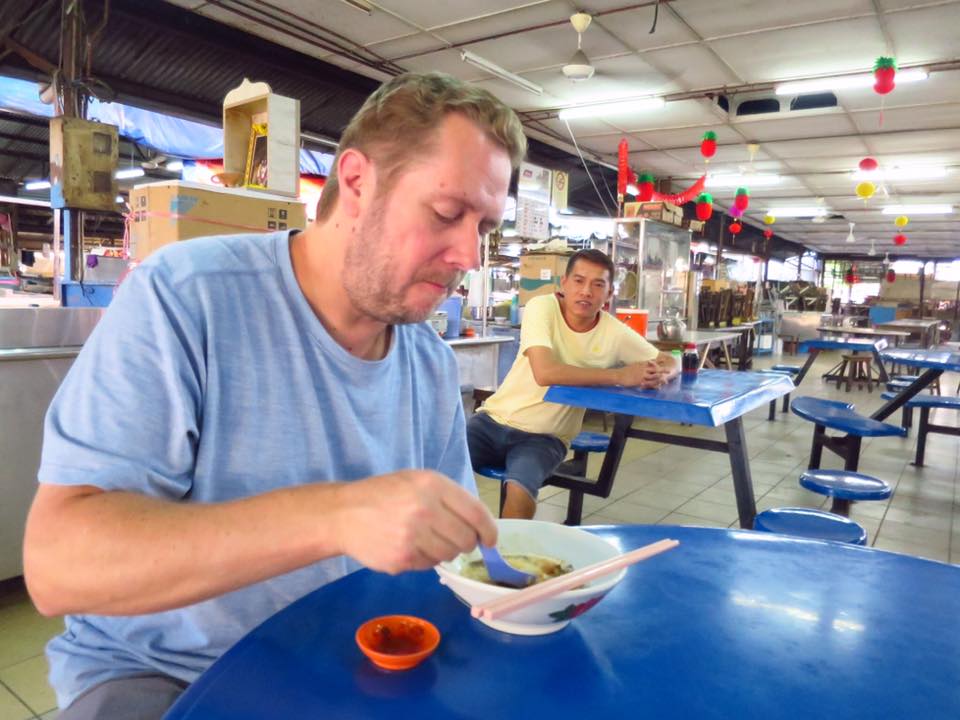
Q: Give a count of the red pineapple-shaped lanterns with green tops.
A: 5